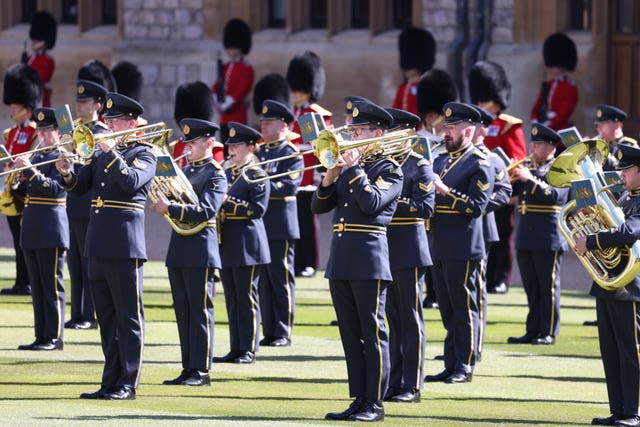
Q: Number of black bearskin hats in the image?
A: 12